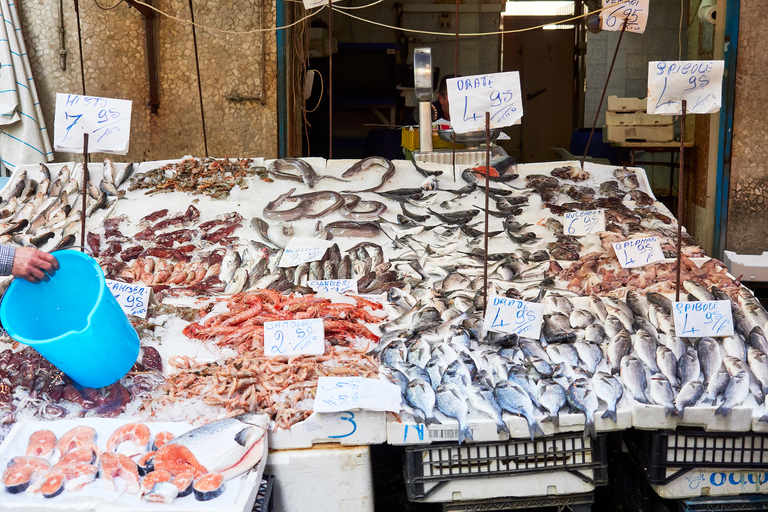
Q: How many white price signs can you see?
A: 13